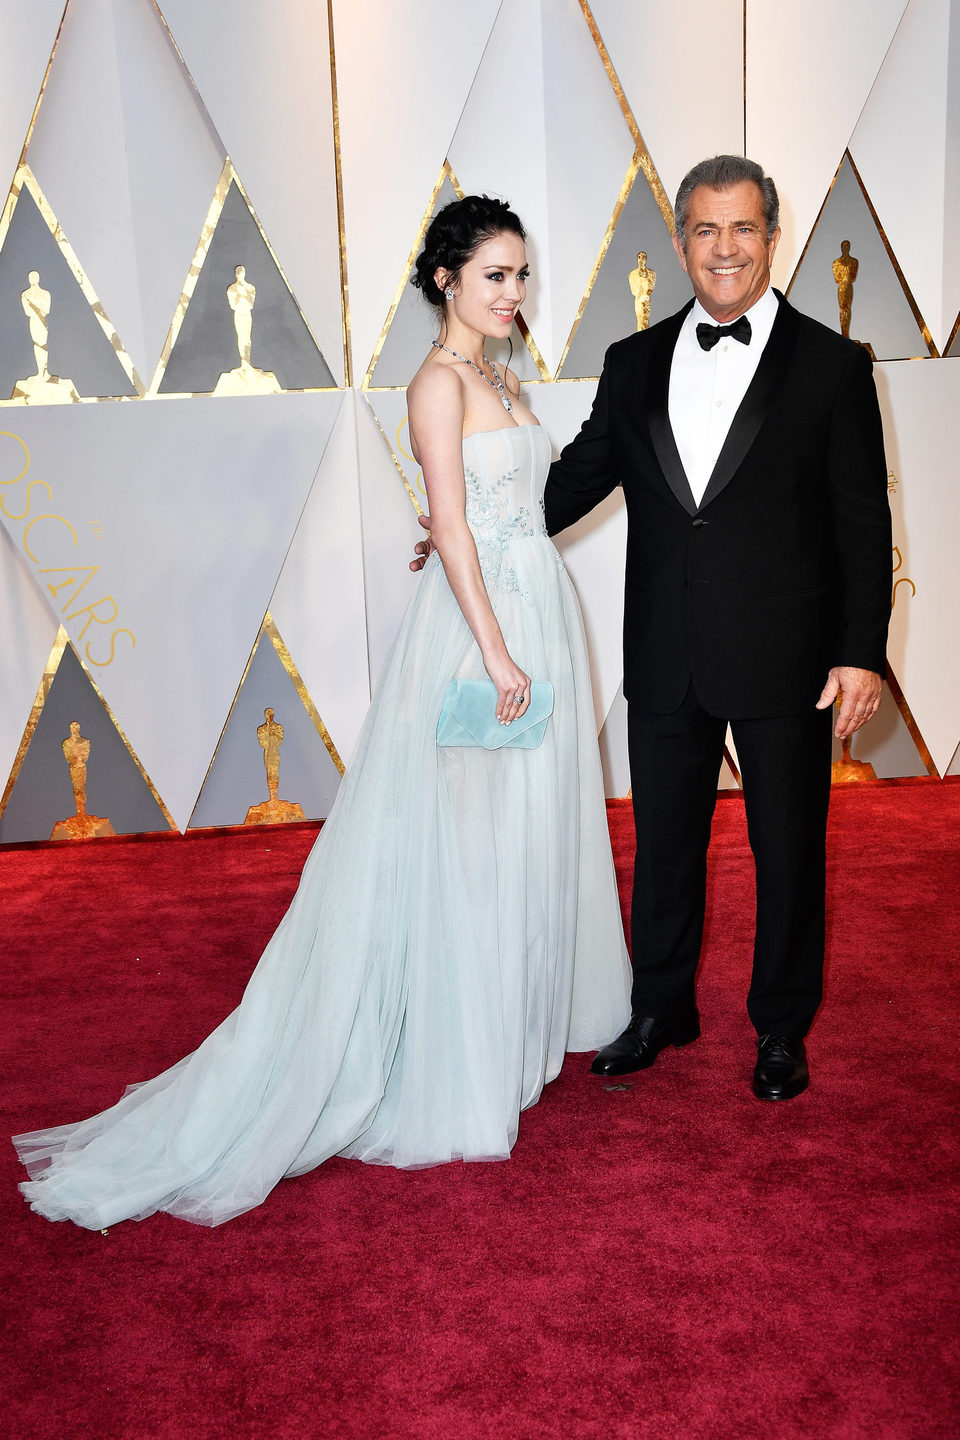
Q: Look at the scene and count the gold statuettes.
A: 7